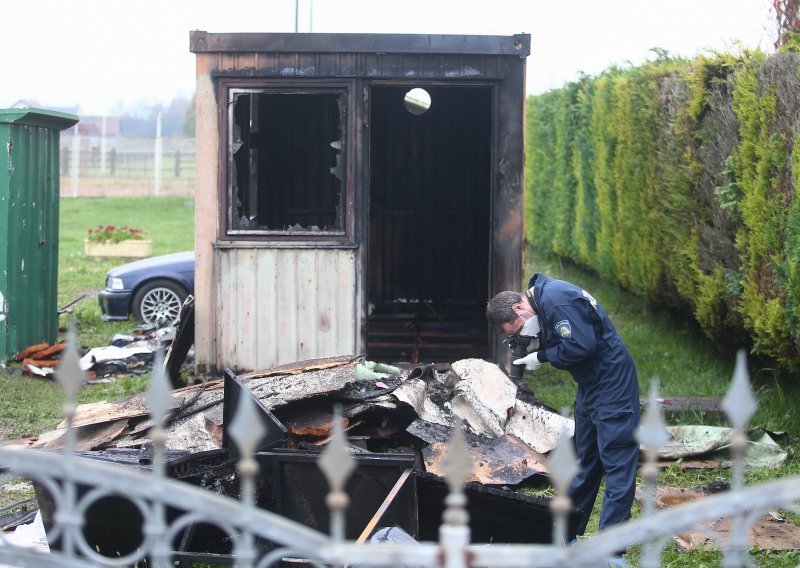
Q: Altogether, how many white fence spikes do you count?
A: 8